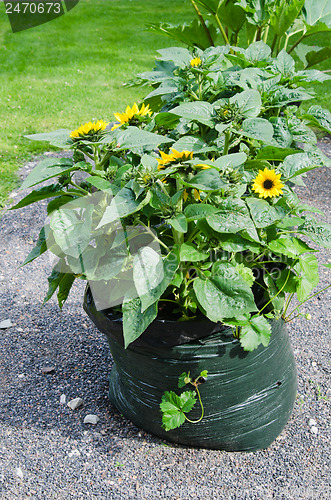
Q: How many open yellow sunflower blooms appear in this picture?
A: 5